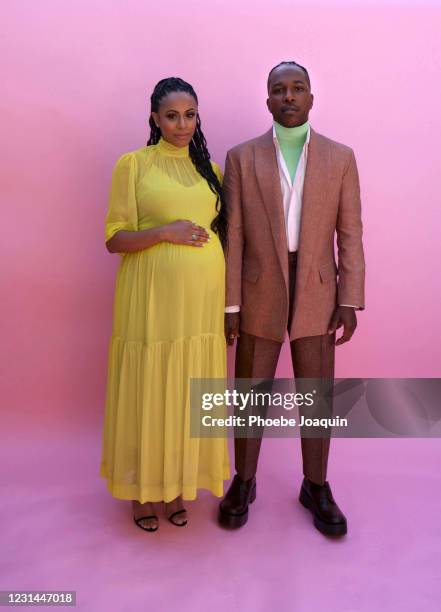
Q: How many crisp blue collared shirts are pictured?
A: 0